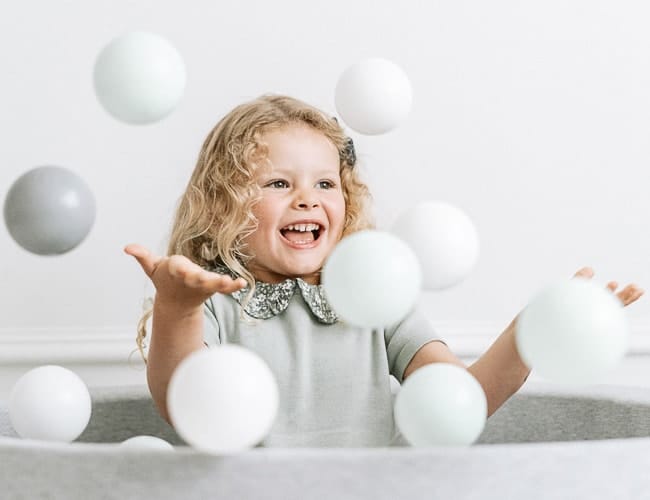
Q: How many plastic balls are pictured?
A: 10